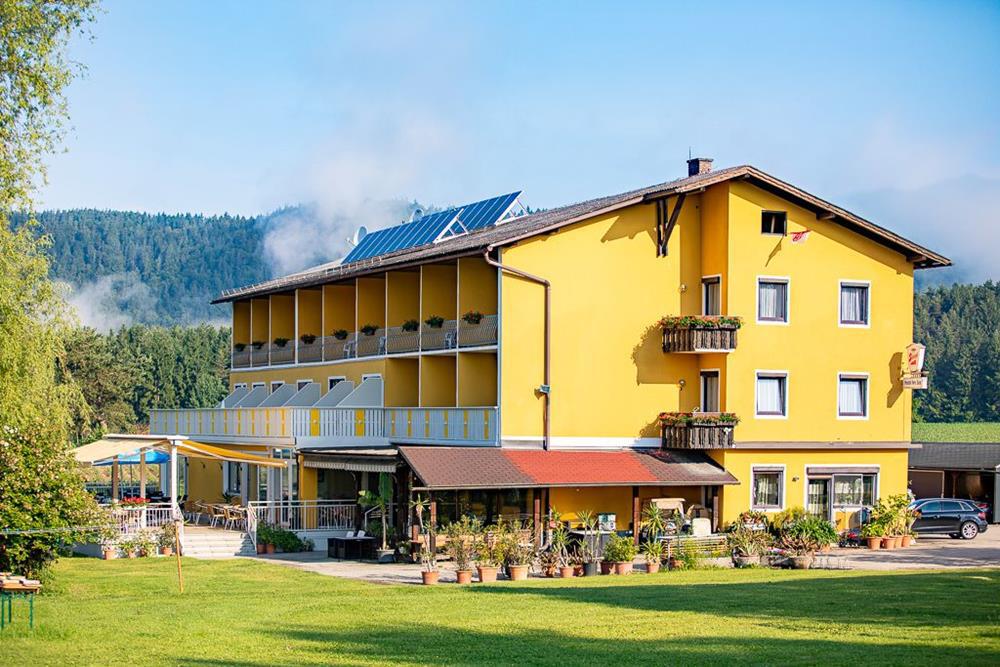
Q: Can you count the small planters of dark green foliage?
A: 9